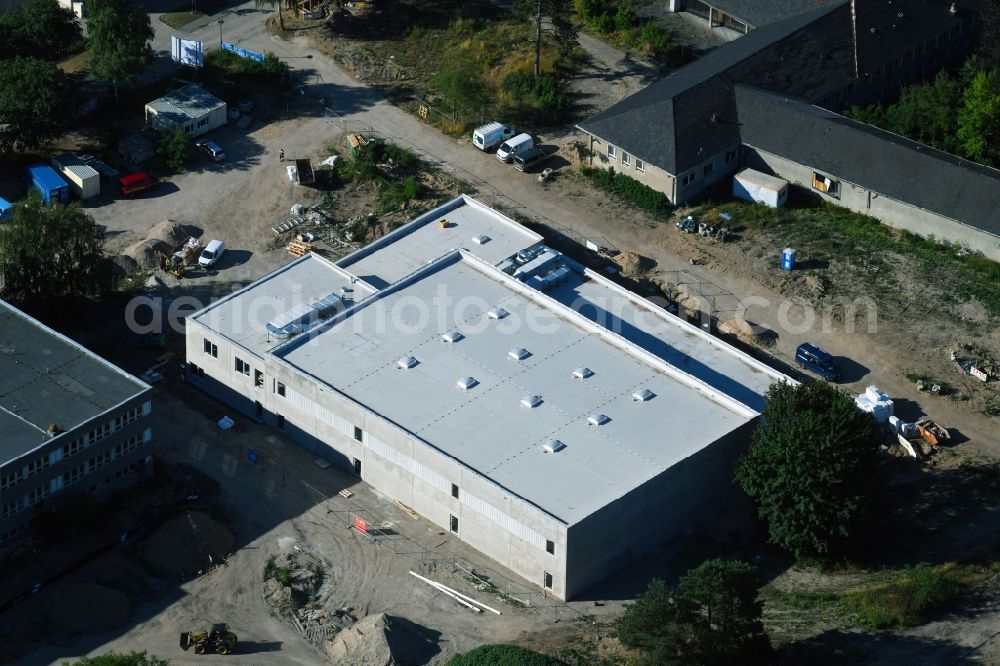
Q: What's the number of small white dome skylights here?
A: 11